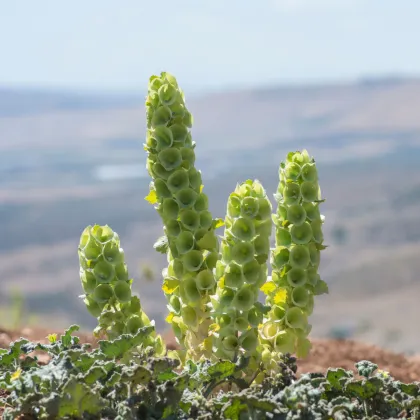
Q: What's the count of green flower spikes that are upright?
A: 4